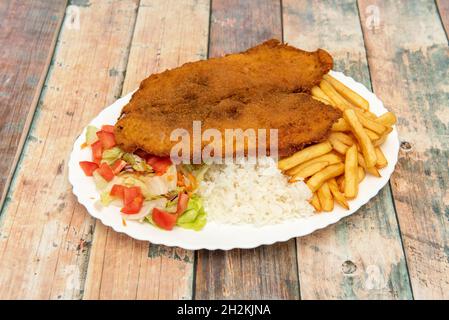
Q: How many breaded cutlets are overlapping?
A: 2